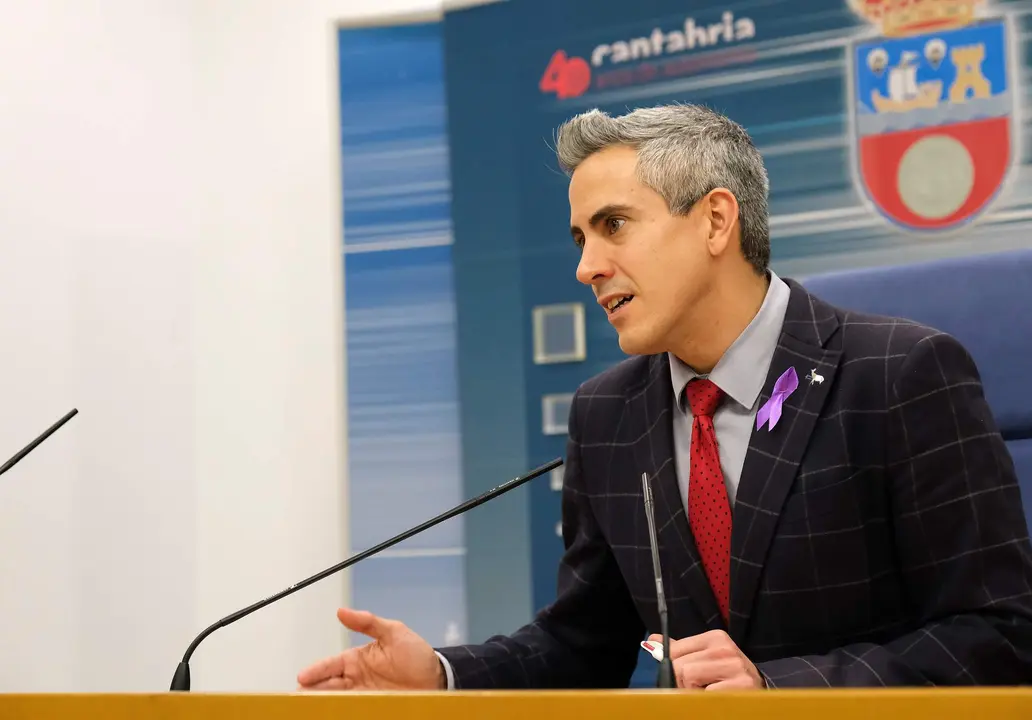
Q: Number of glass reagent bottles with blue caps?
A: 0